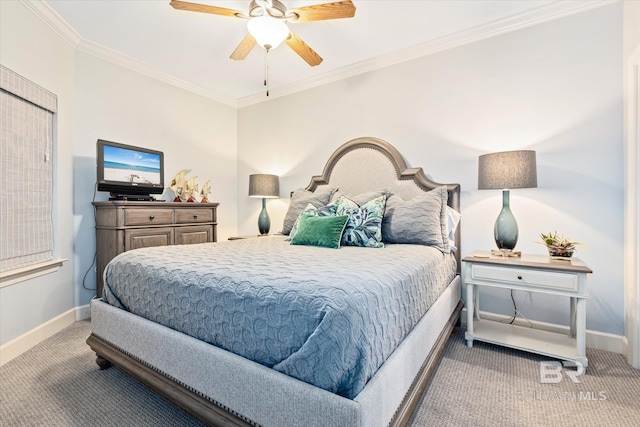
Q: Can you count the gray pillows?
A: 3